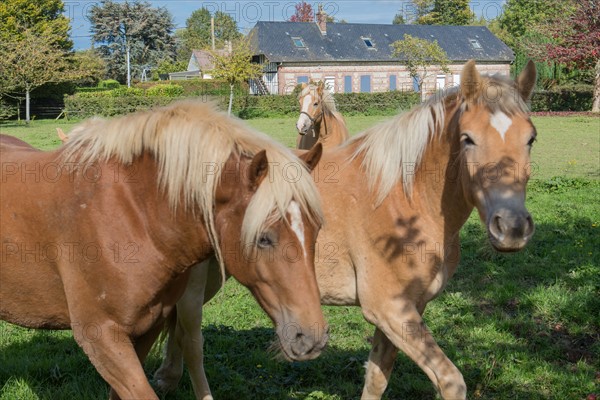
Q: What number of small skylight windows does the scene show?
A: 3